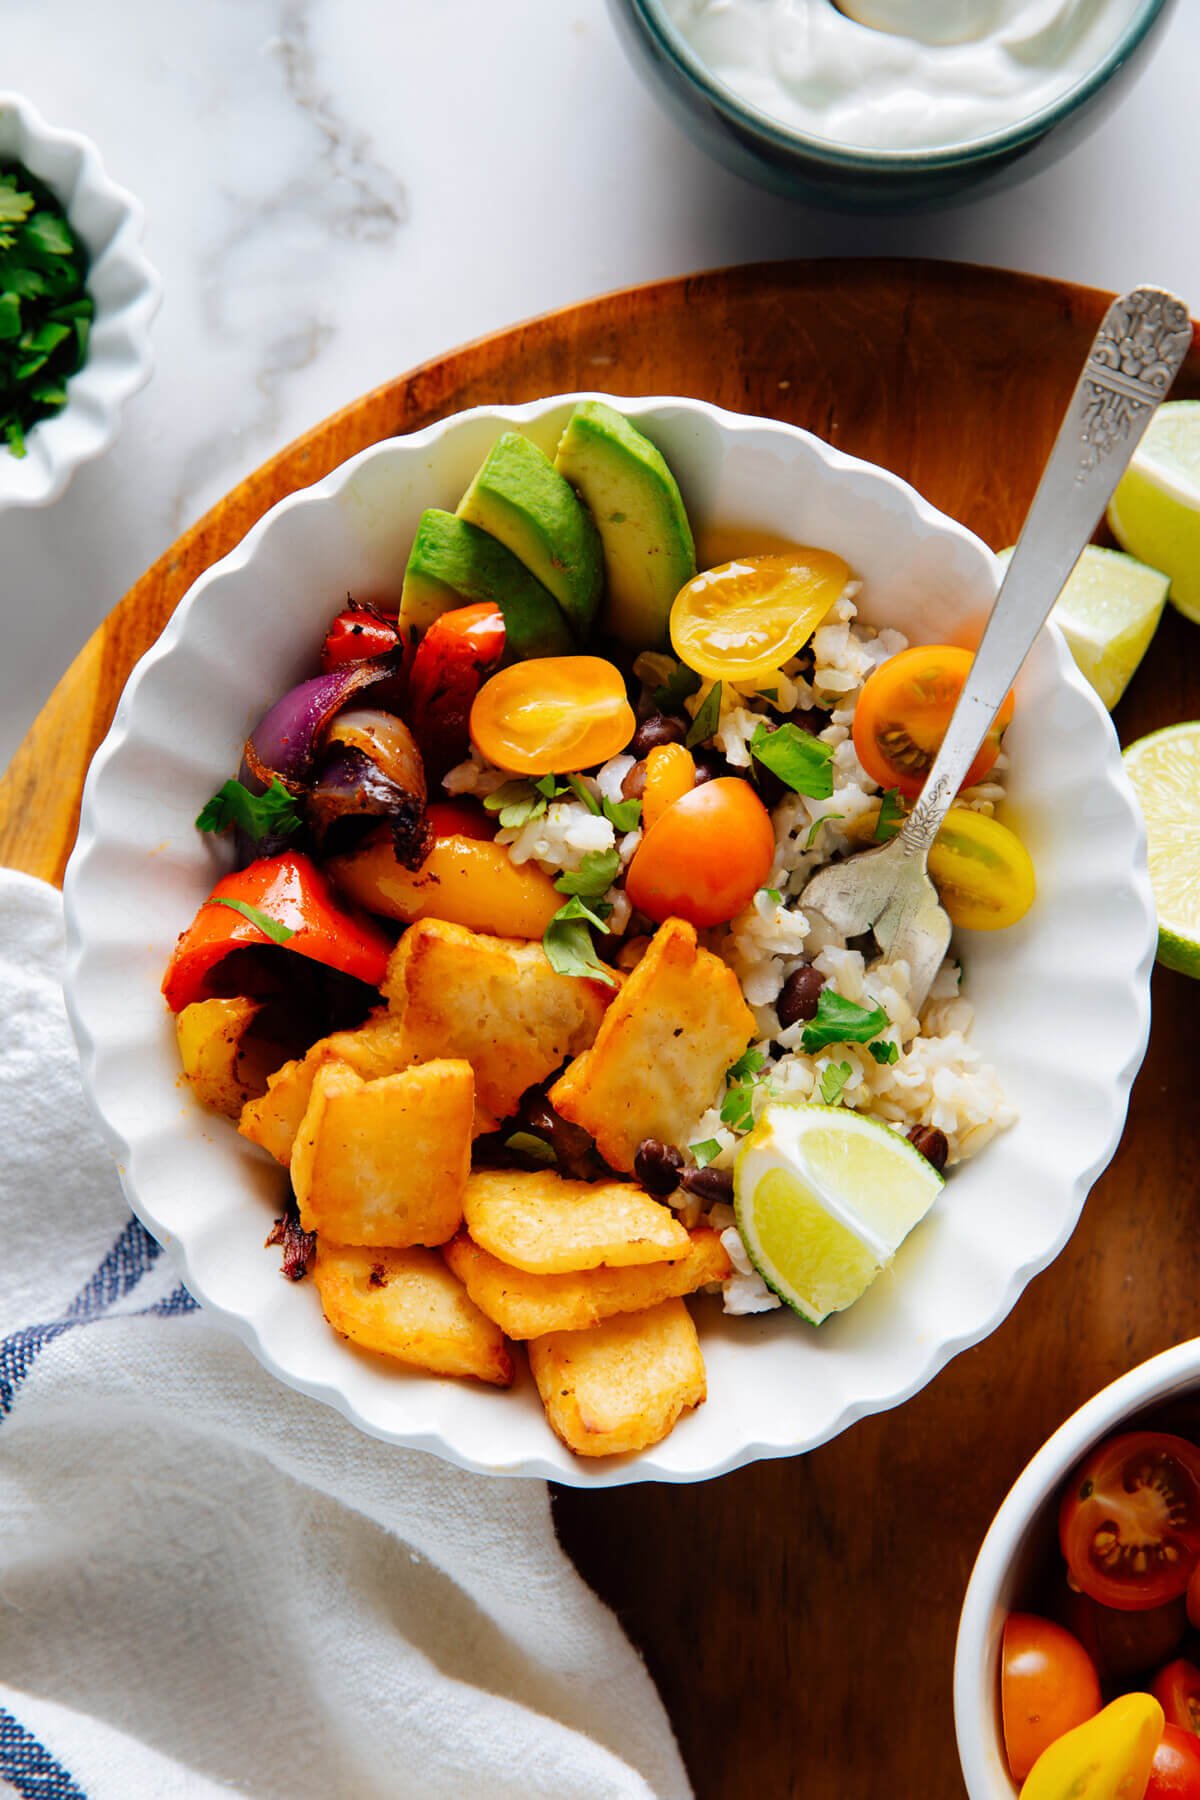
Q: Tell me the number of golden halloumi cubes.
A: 8